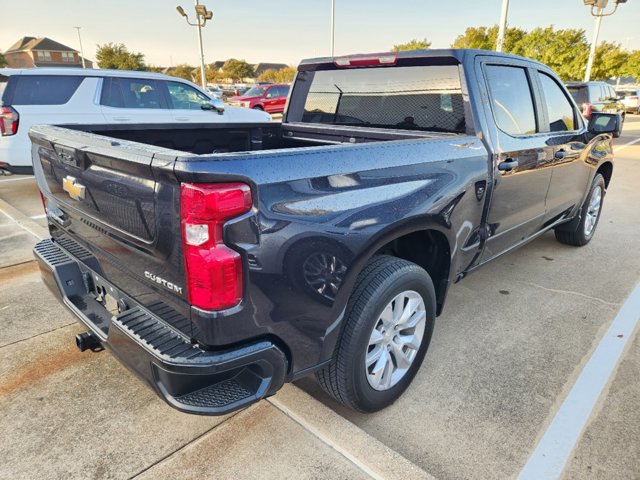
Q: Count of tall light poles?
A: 5